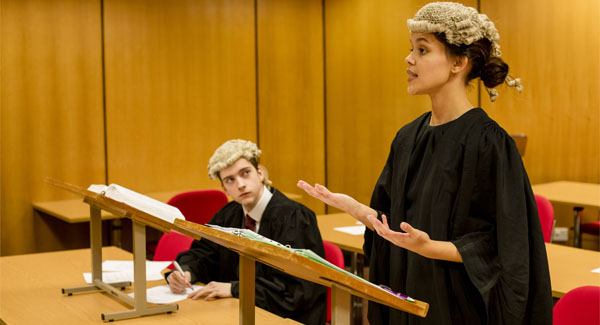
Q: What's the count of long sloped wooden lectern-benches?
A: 2